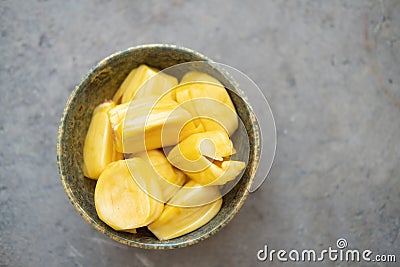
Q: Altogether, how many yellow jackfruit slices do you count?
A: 8